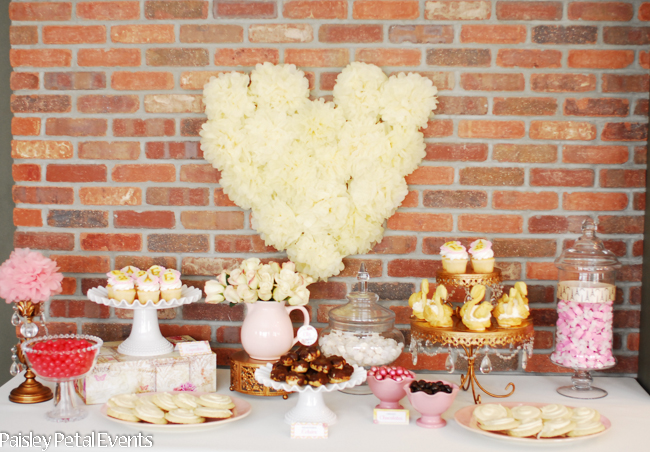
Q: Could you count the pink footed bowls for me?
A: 2